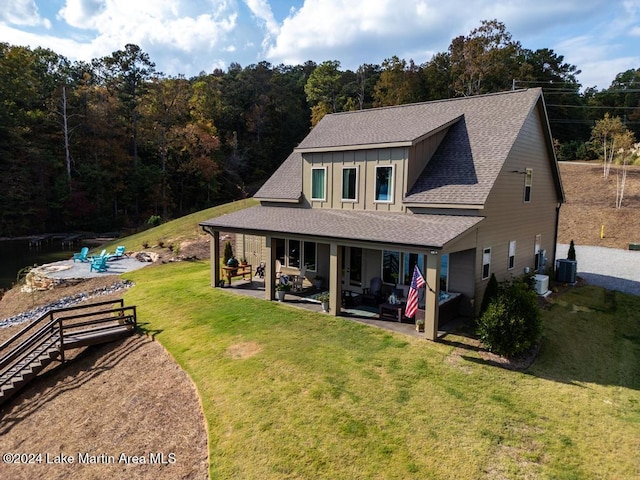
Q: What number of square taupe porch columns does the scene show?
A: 4